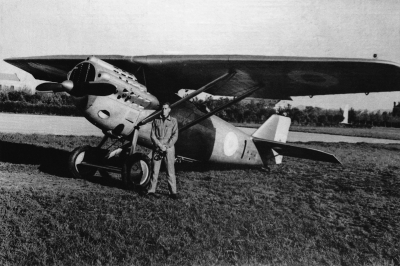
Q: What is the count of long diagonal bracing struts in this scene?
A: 2